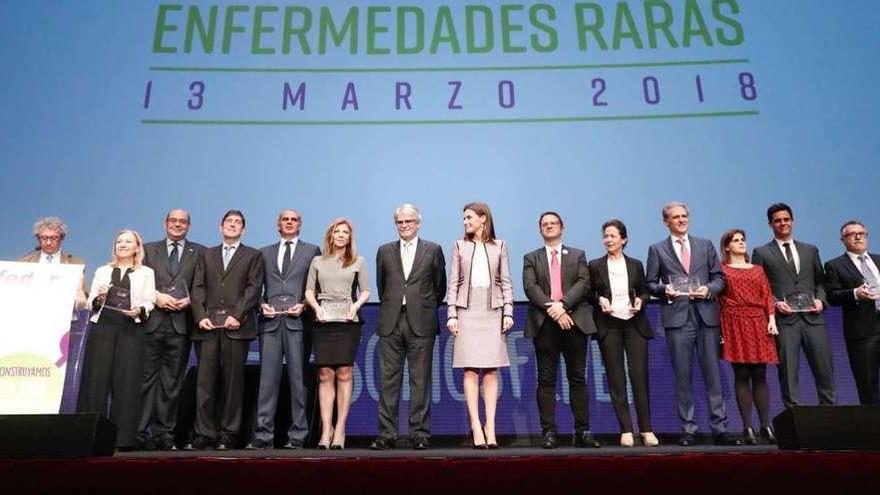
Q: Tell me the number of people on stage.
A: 14